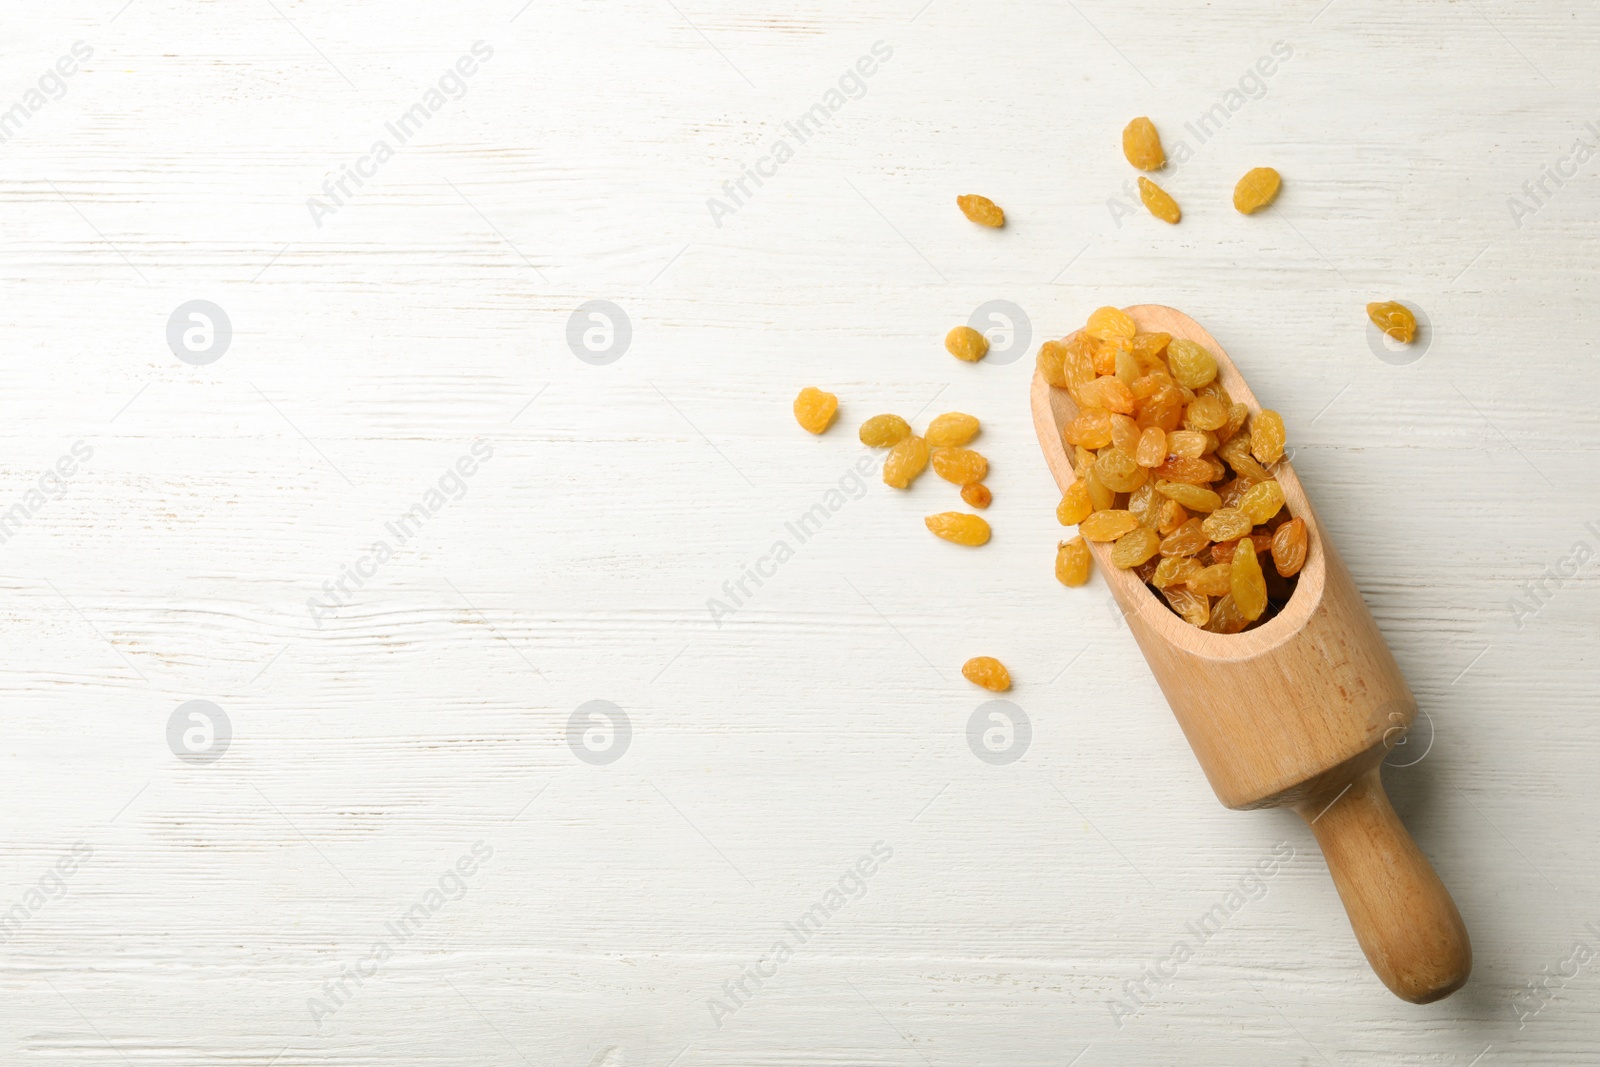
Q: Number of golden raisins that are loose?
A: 15